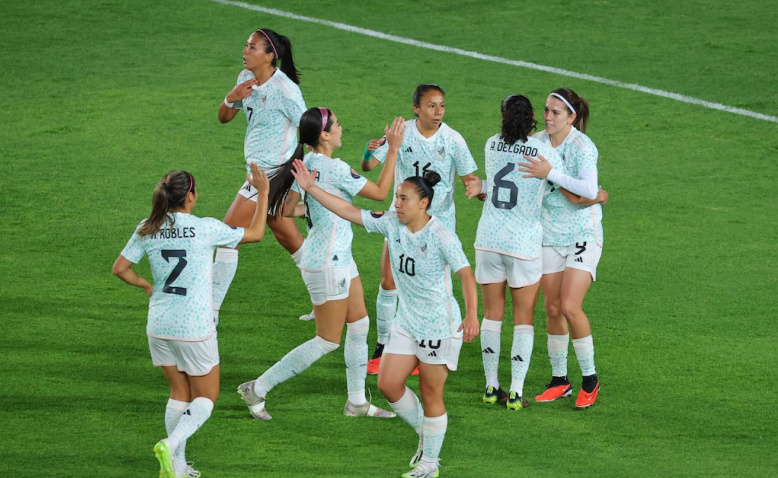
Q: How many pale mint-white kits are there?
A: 7